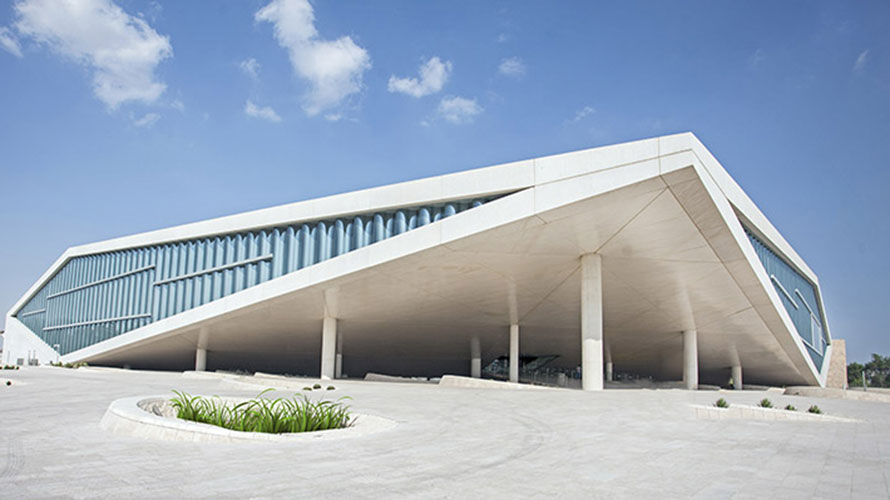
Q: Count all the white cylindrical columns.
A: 9